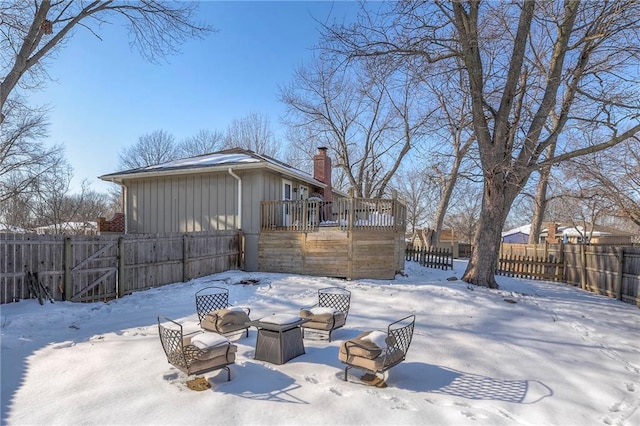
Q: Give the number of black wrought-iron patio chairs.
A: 4